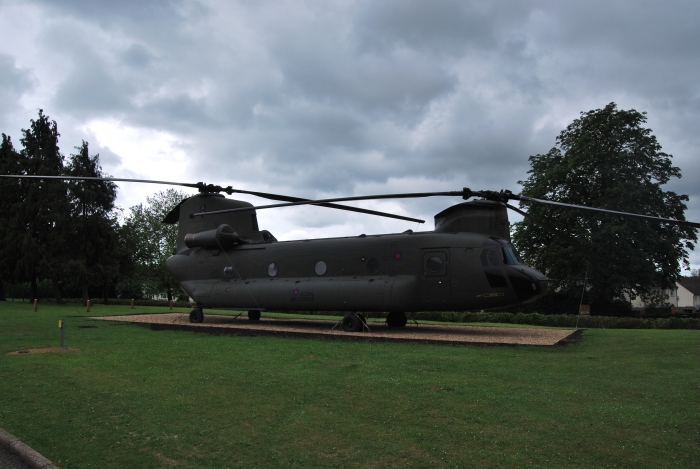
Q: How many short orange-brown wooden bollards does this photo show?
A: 4